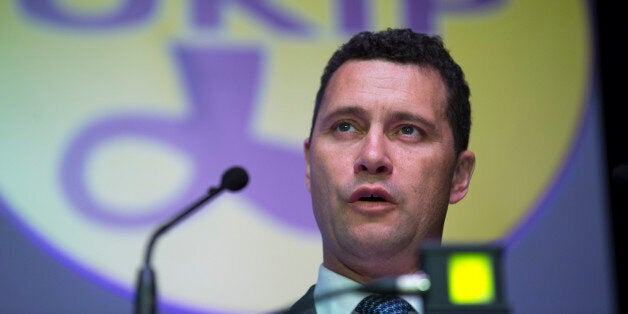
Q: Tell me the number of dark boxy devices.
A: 1